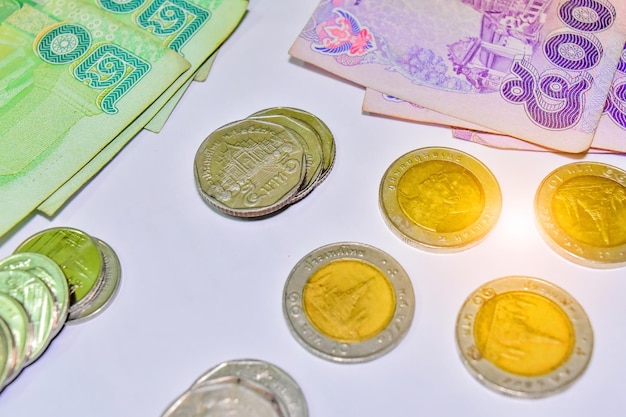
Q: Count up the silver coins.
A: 11